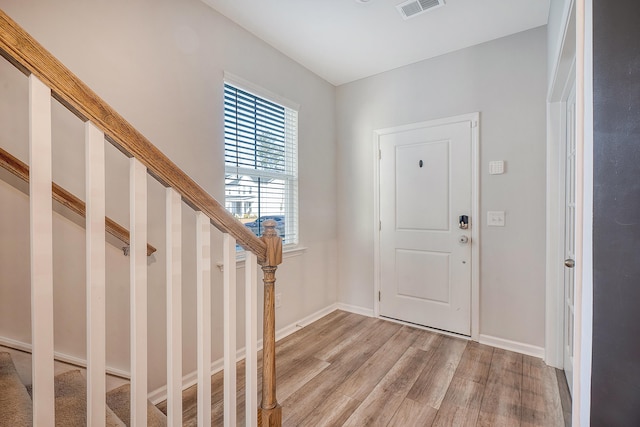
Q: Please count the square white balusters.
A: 7